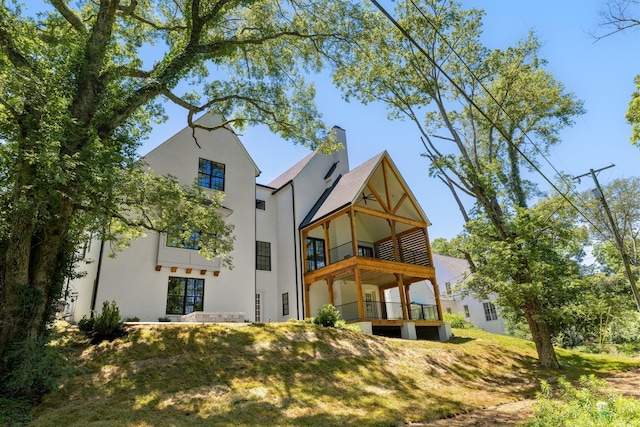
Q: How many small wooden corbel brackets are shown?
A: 5